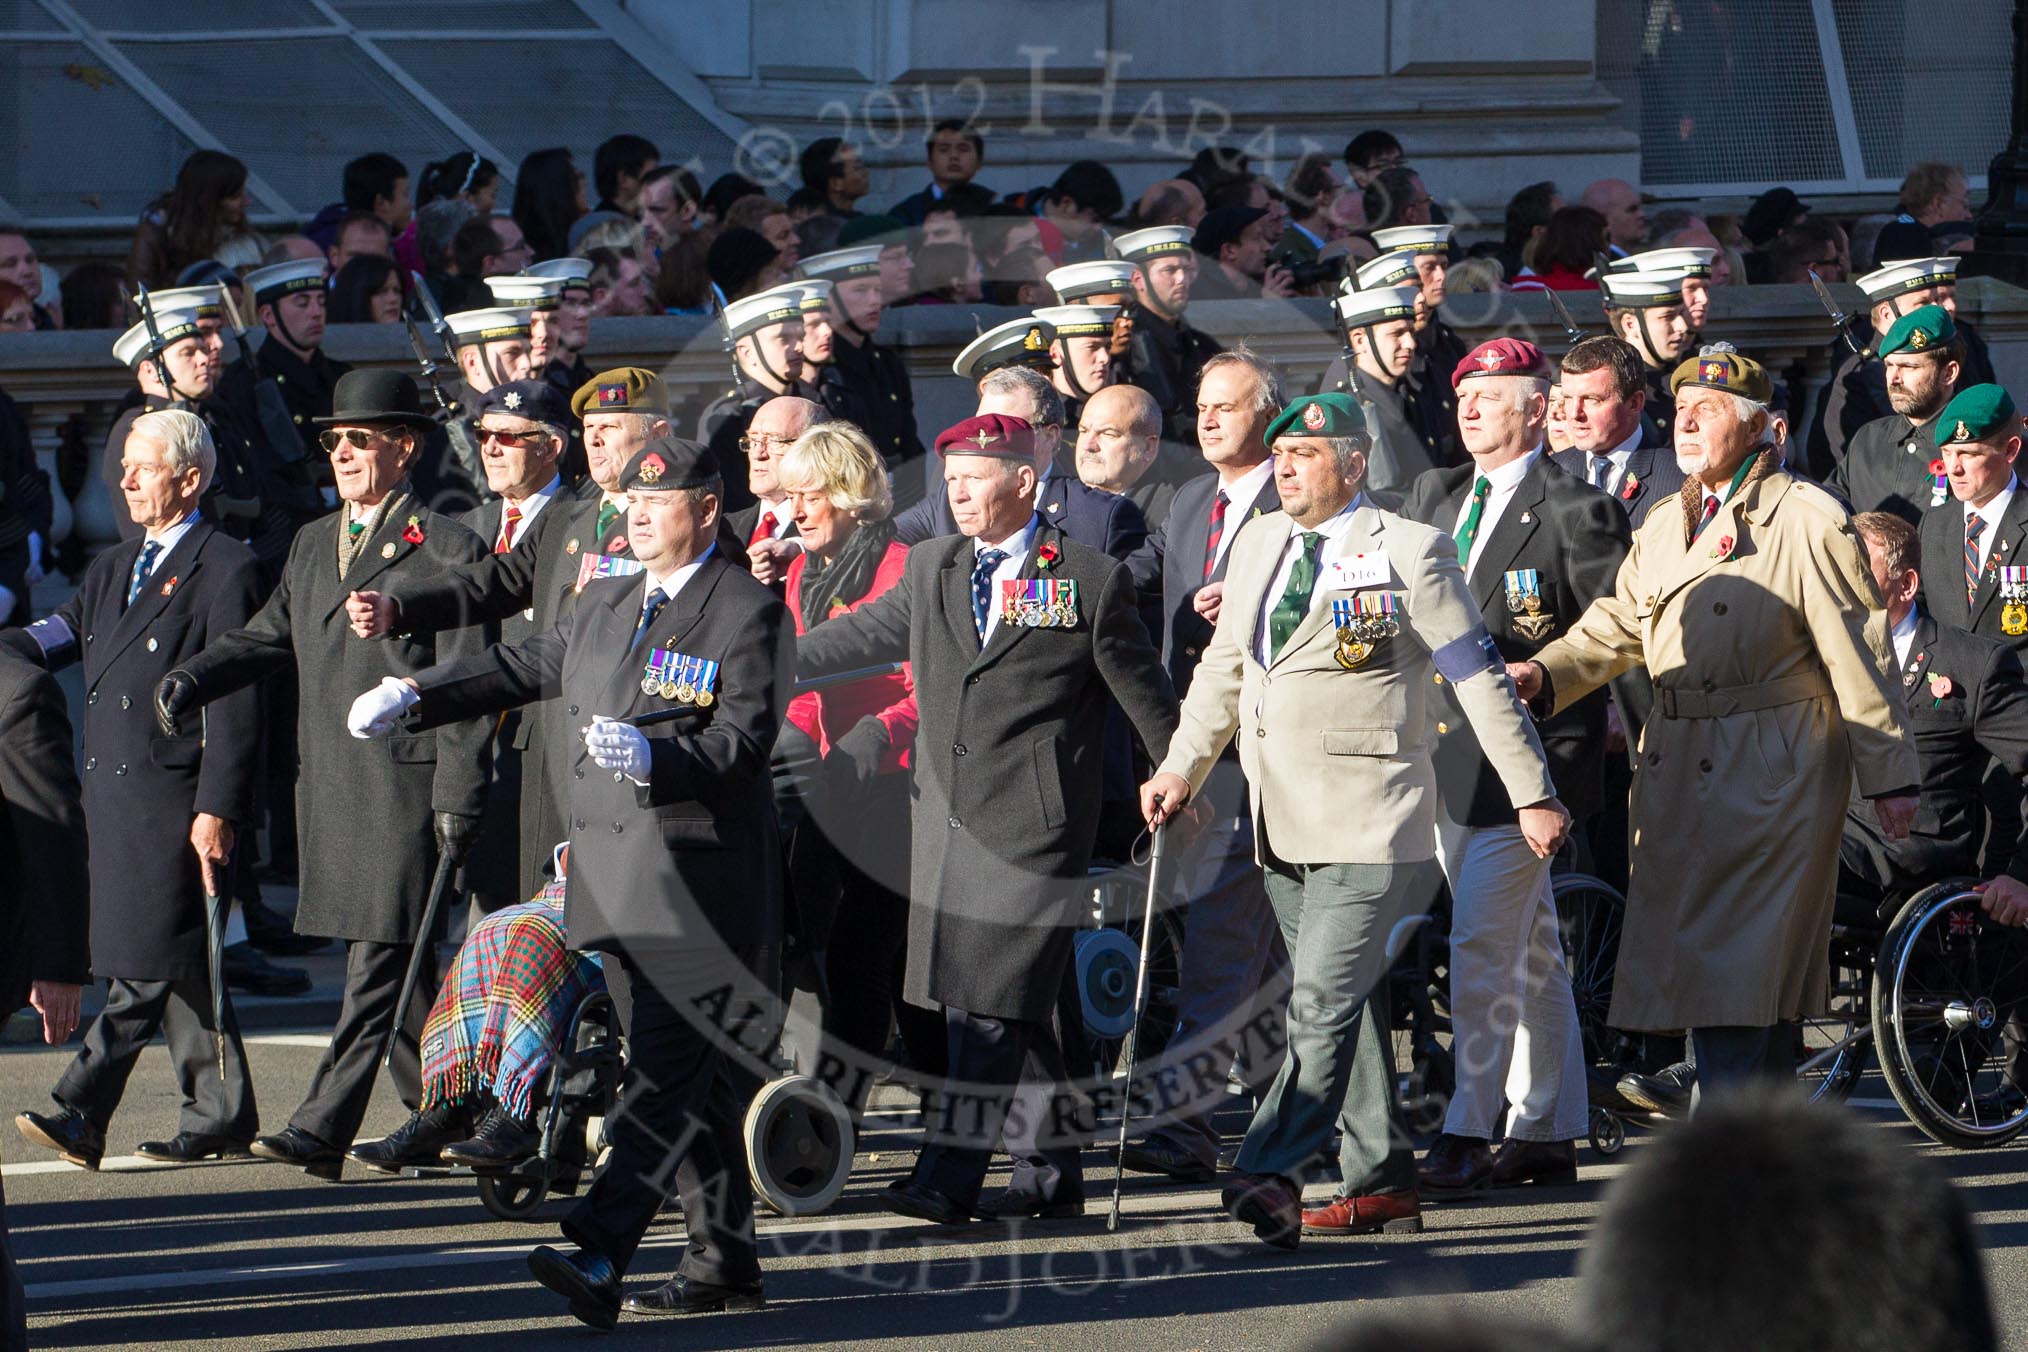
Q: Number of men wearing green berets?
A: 3